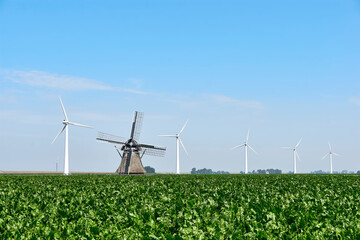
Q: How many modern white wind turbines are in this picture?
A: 5